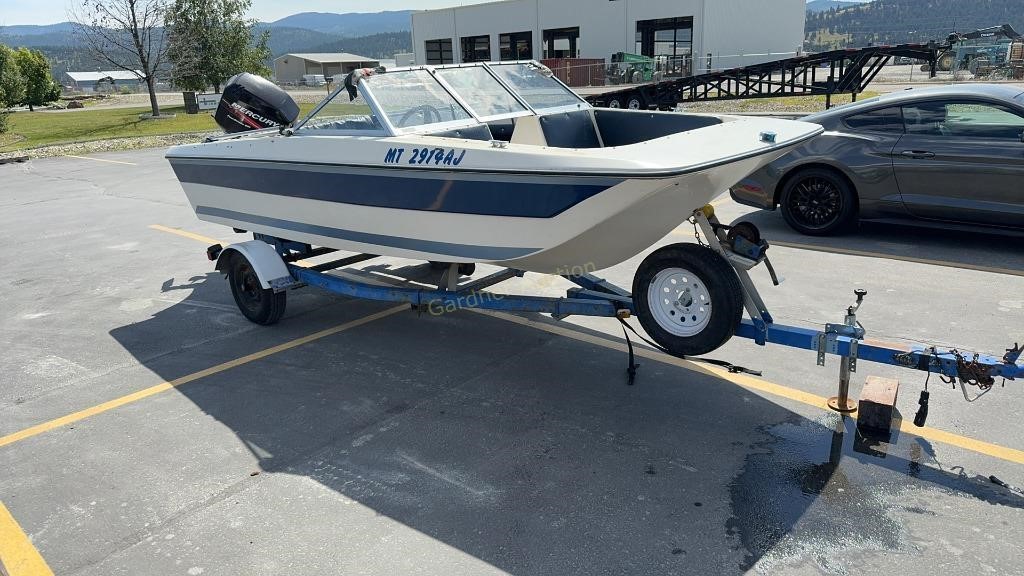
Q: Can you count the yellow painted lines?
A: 5